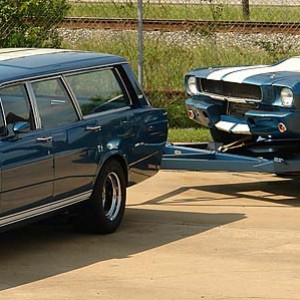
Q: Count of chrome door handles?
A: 2